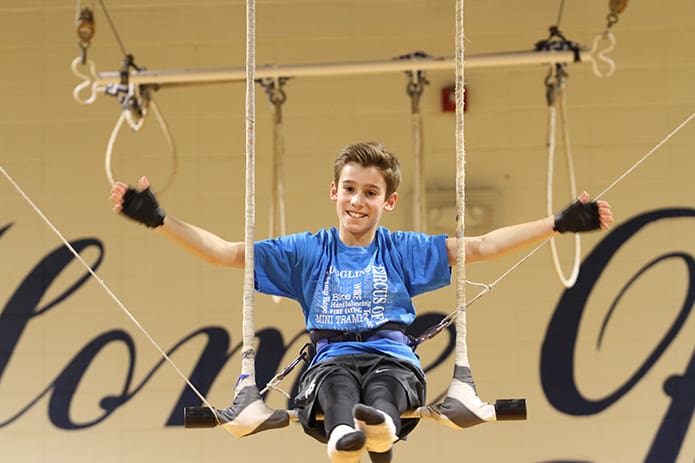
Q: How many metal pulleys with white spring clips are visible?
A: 2